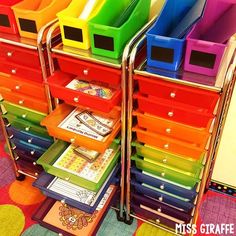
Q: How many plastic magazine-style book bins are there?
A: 6